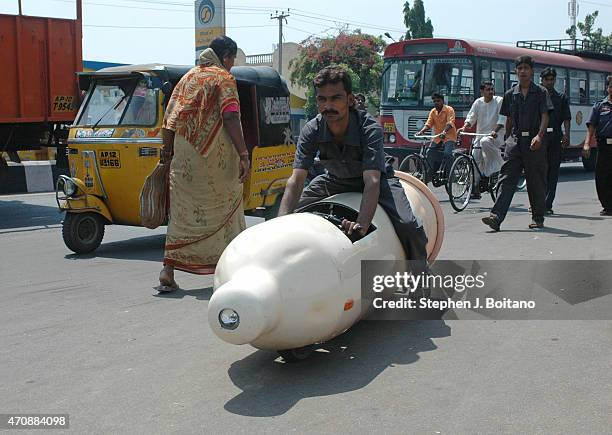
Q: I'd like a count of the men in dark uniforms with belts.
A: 3